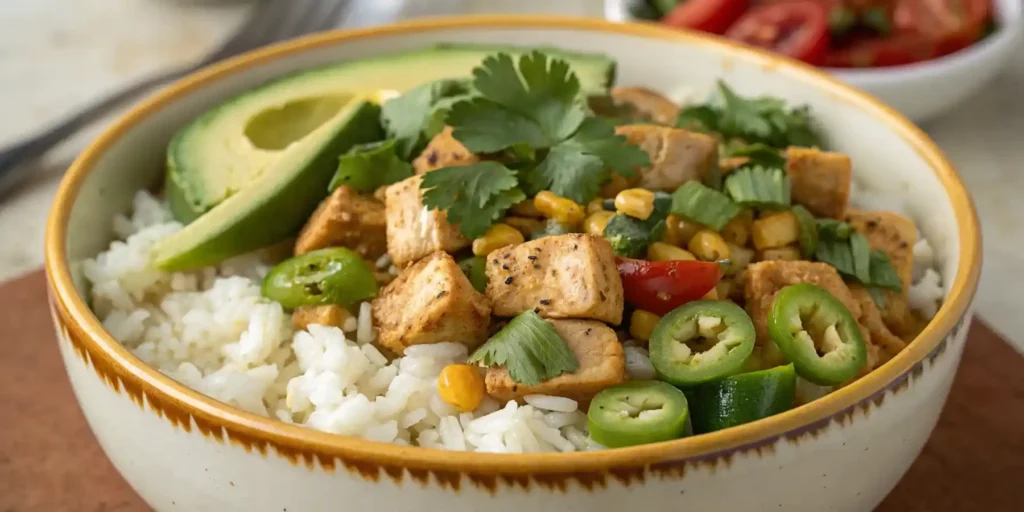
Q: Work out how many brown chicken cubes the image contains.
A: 11